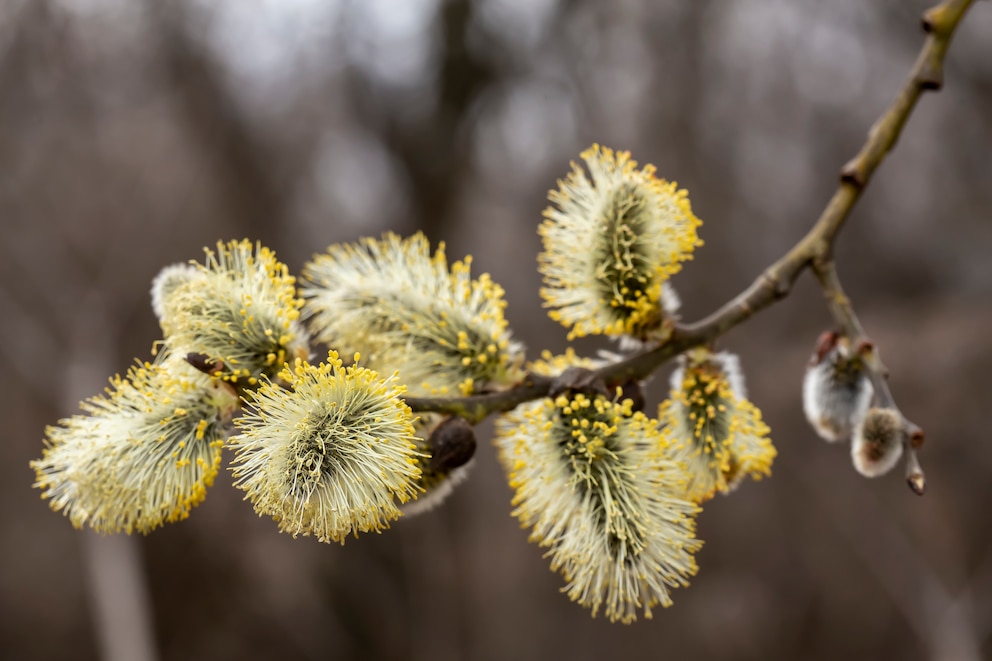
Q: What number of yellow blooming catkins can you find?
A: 7